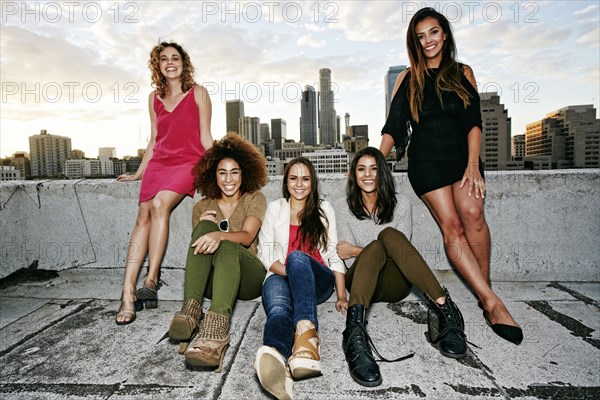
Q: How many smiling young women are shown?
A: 5